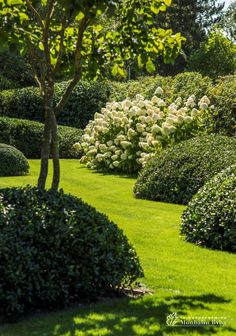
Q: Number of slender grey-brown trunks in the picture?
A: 2